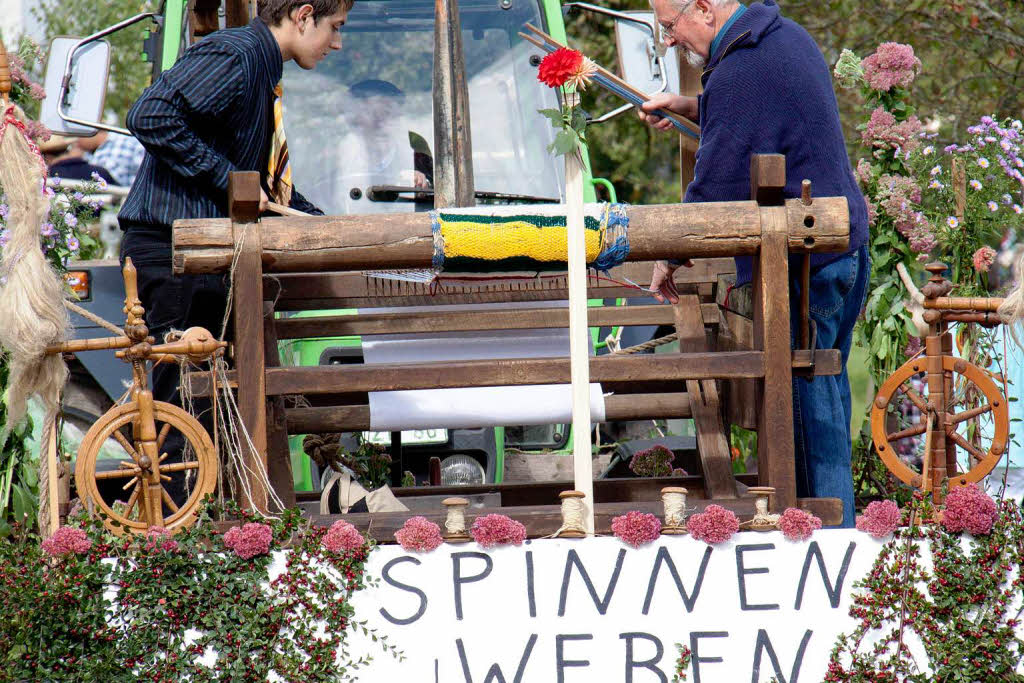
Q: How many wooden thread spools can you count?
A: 4